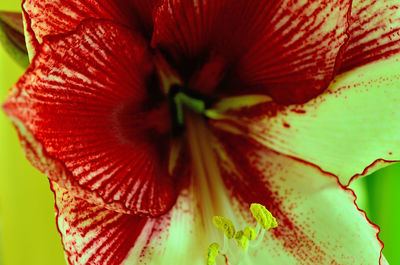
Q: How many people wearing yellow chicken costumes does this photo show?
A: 0